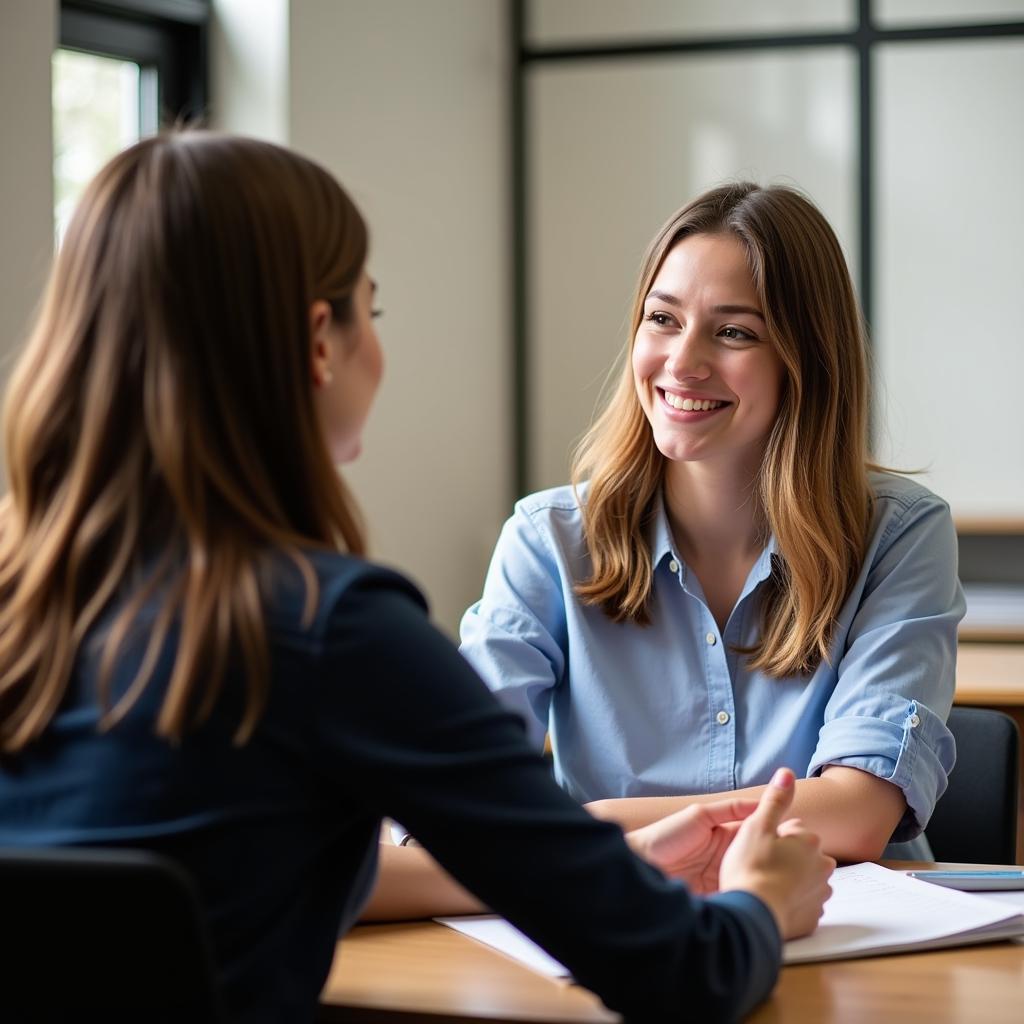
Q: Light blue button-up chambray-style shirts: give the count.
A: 1